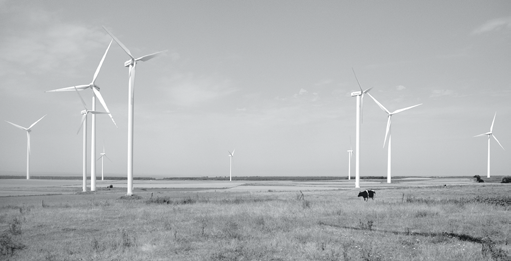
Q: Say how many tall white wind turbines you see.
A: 10